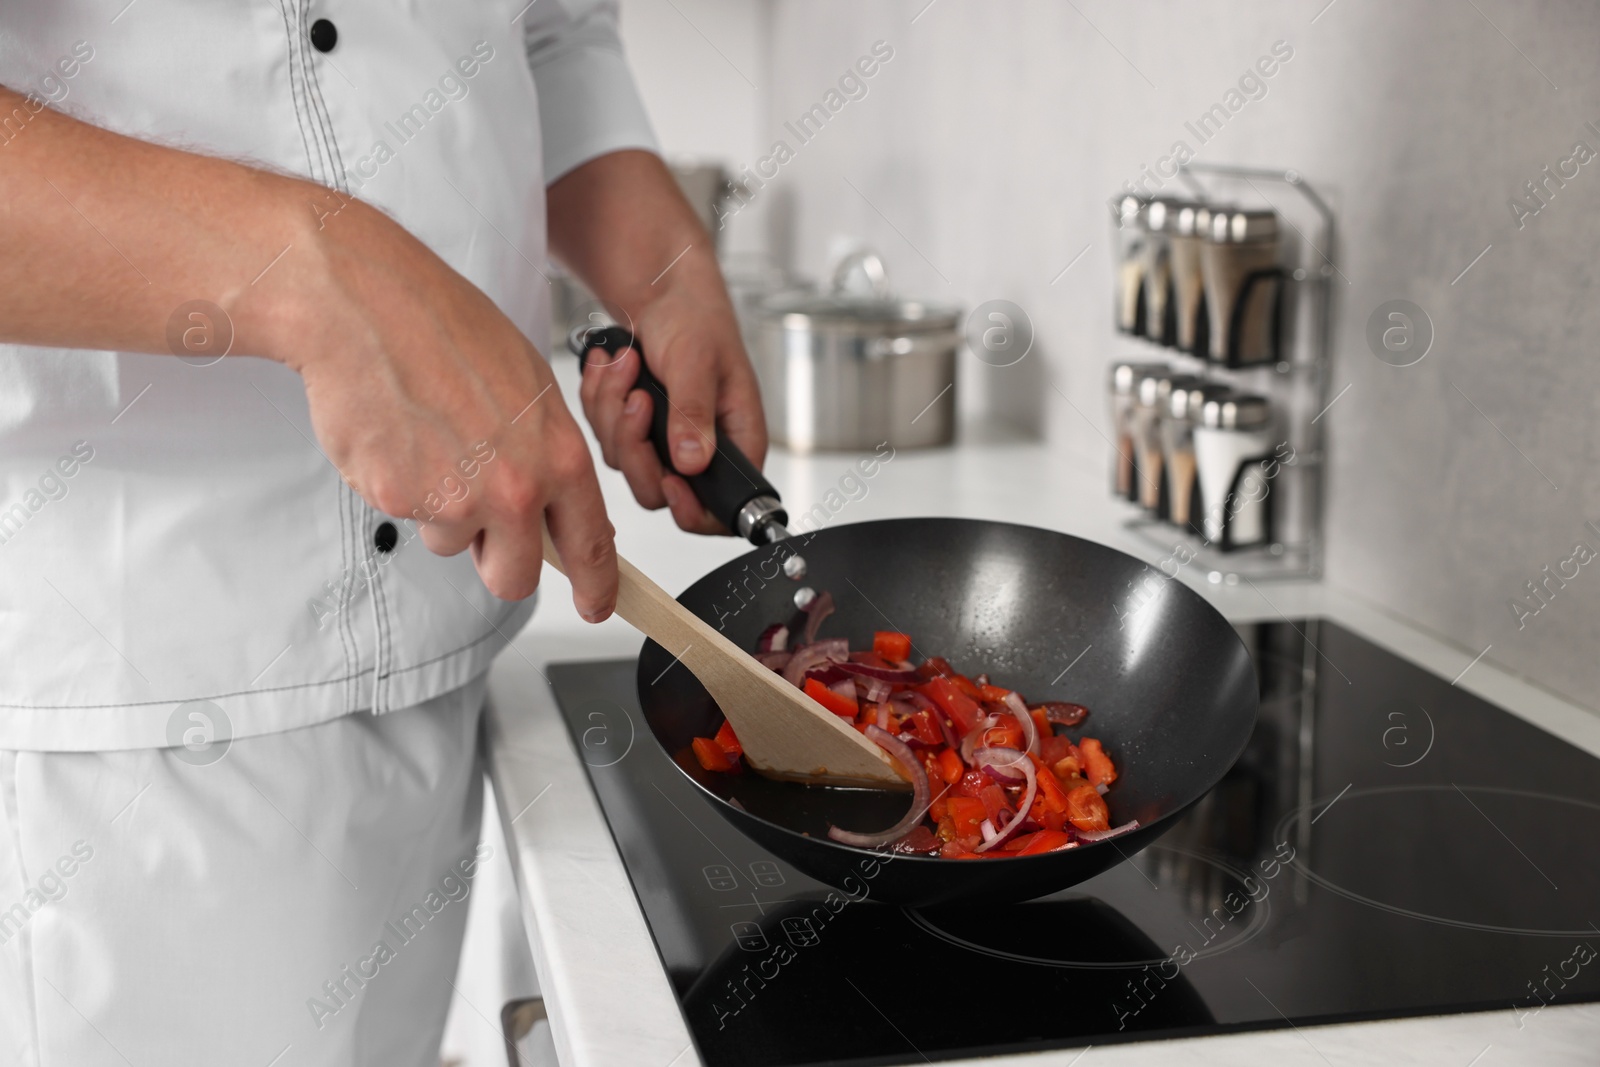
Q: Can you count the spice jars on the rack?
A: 8